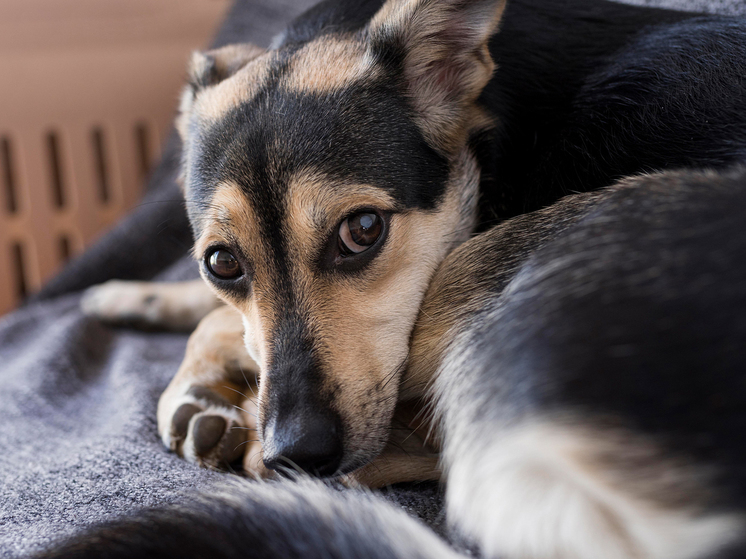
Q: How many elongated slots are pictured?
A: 6